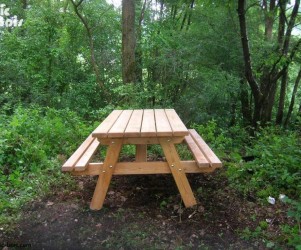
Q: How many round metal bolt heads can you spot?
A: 6